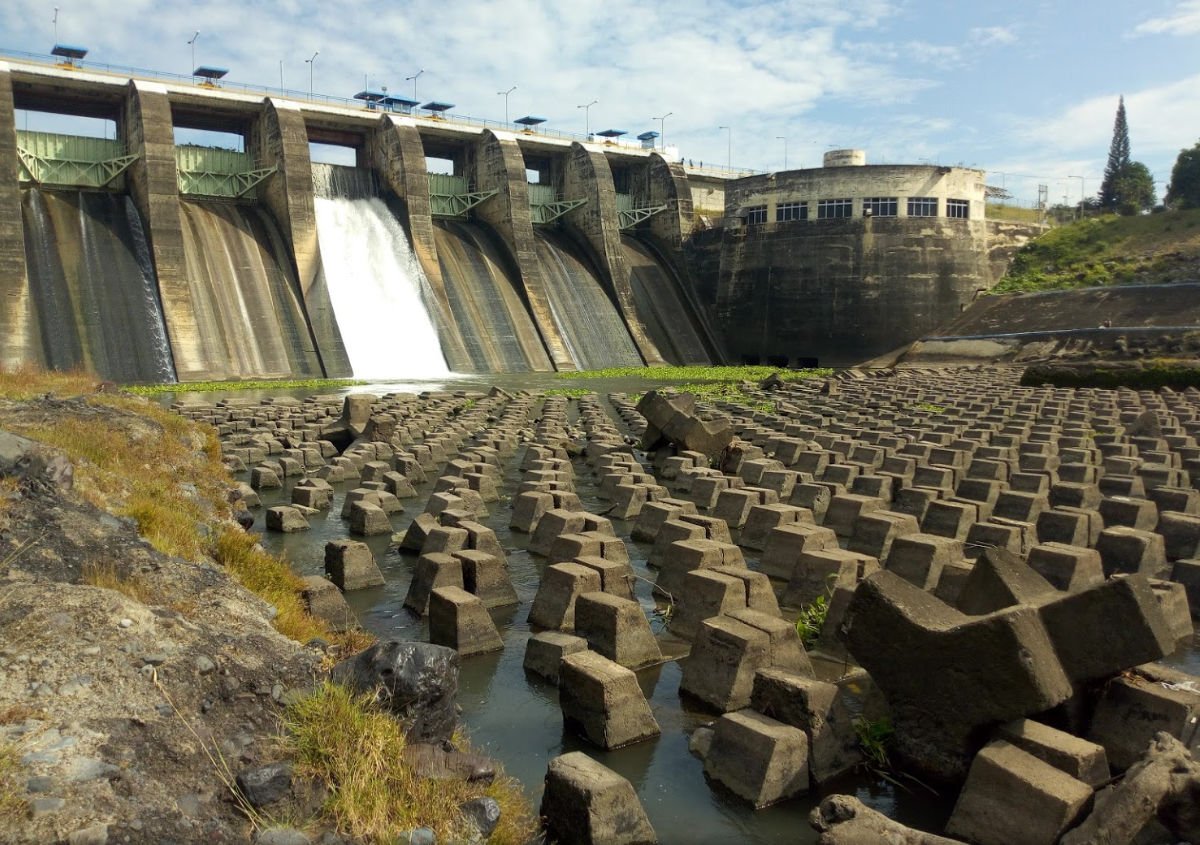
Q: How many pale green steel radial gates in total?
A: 5